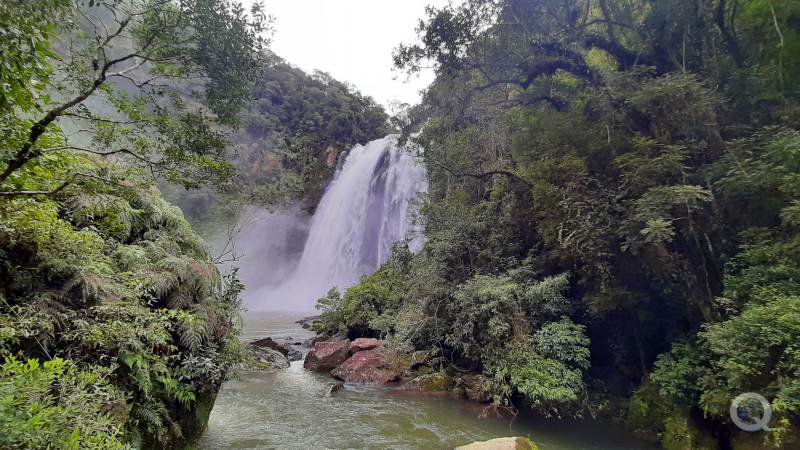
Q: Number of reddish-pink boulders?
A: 3